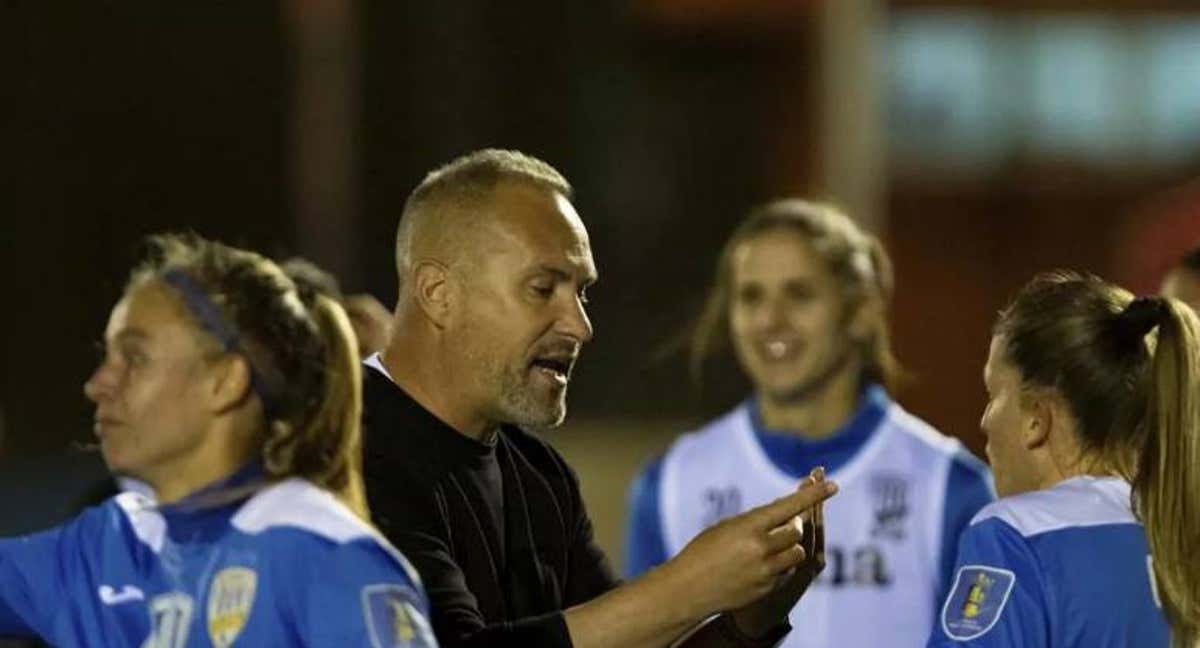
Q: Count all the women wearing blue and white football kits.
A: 3